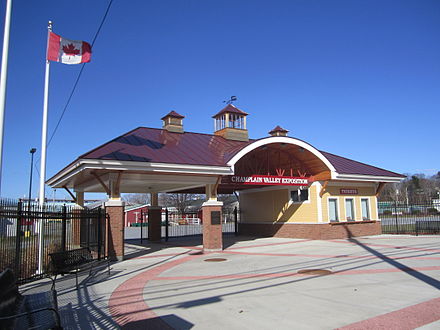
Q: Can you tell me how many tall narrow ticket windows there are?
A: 3